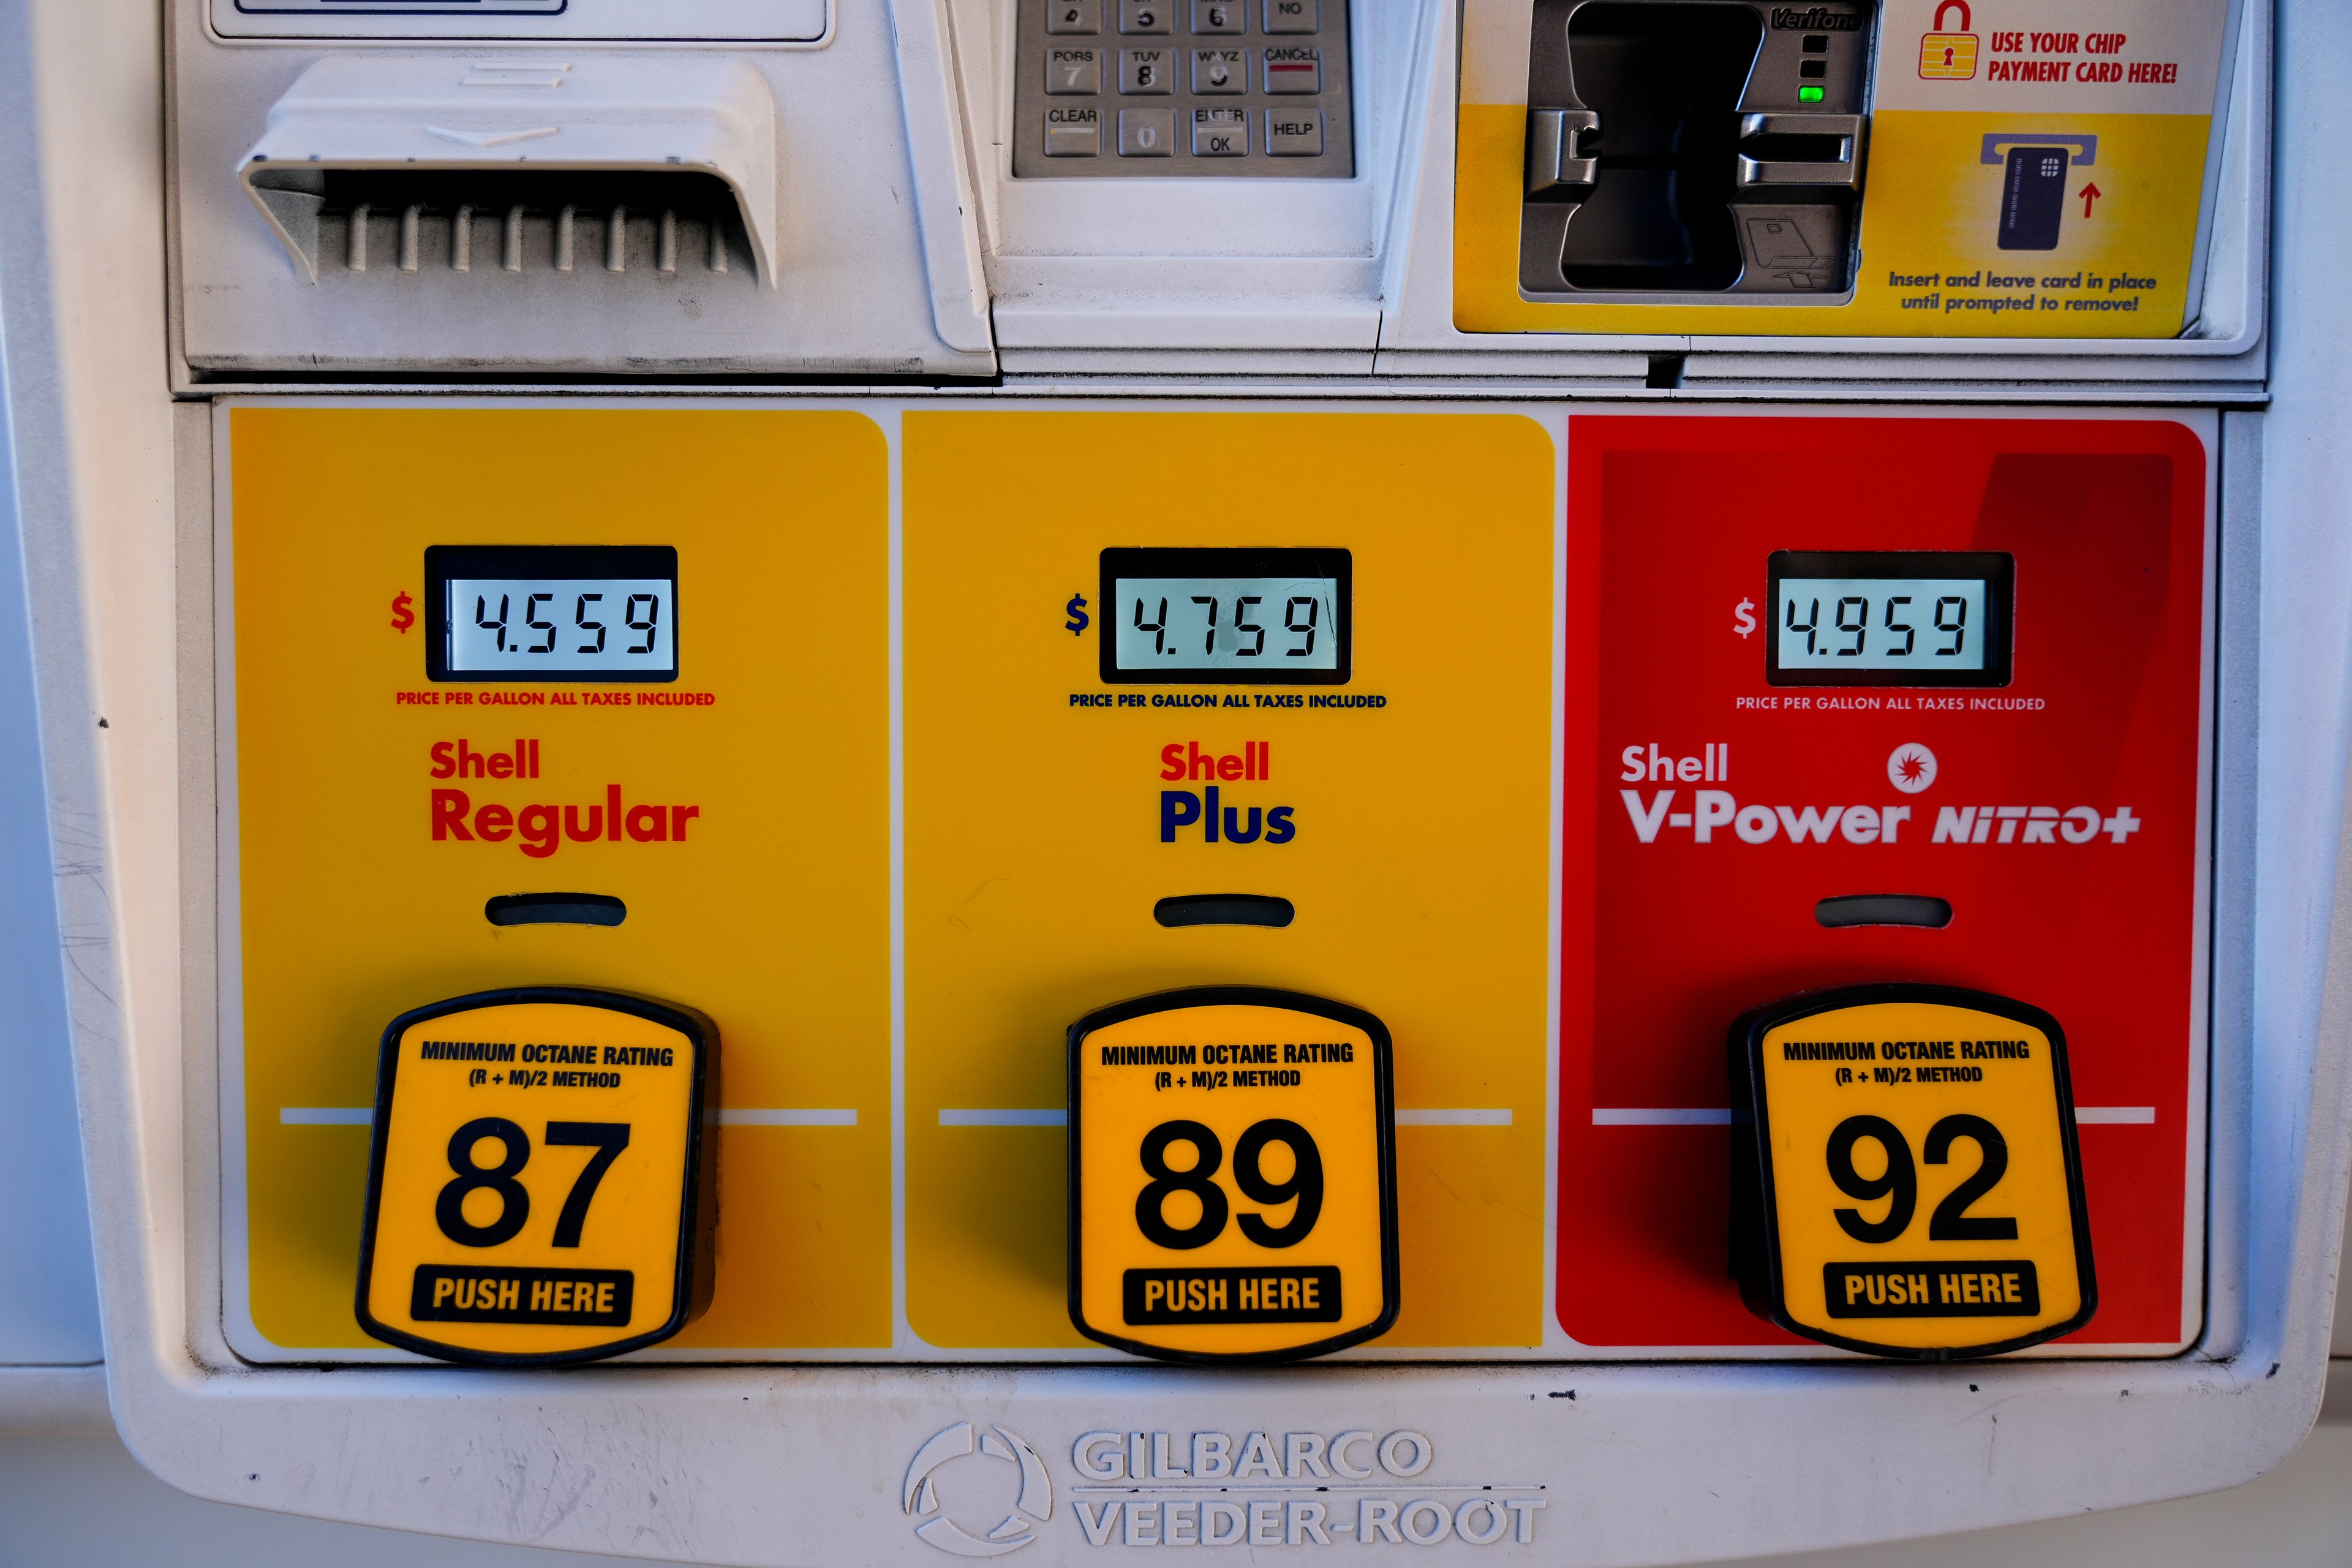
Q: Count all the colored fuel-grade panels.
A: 3